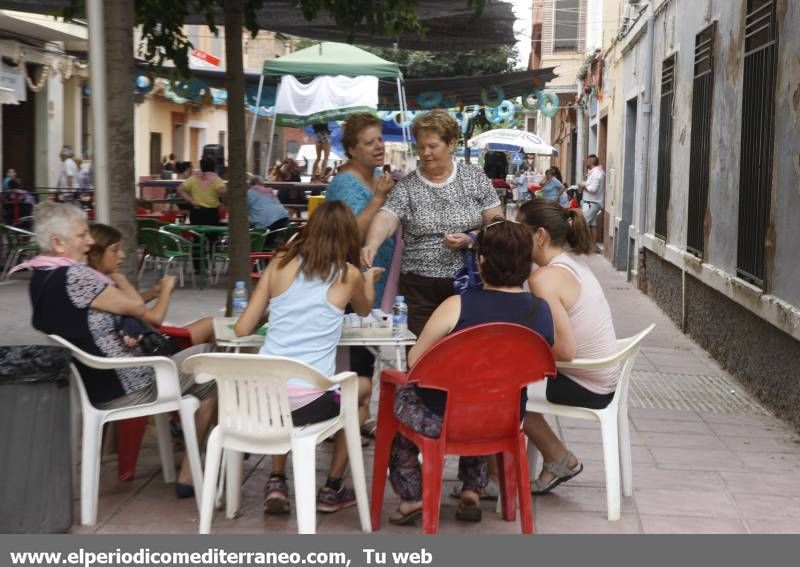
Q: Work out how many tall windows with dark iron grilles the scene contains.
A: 3